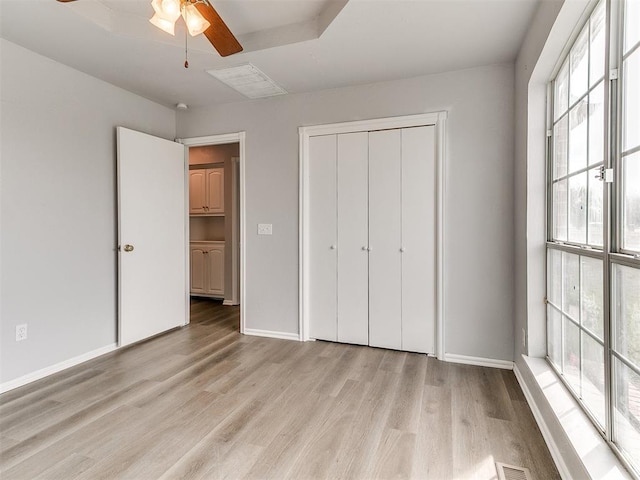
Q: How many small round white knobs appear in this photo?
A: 4